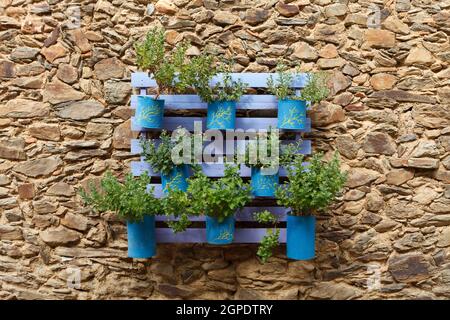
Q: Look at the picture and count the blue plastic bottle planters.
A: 8